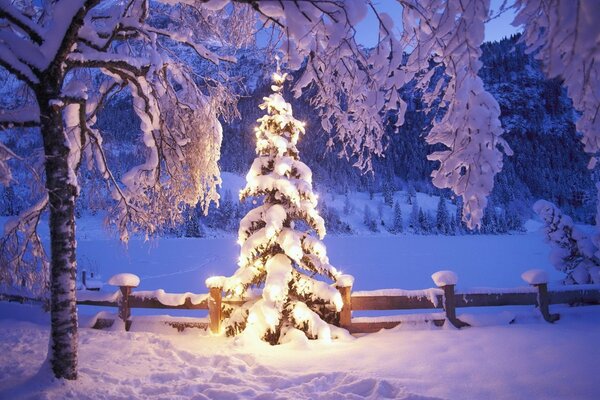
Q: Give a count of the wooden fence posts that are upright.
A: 5